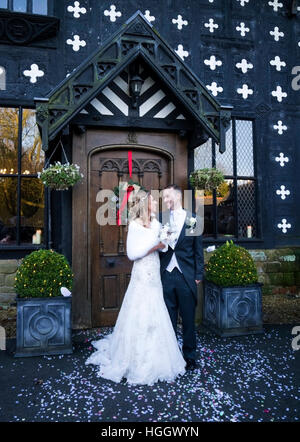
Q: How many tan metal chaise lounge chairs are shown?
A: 0